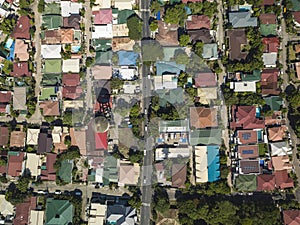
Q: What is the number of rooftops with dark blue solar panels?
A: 3